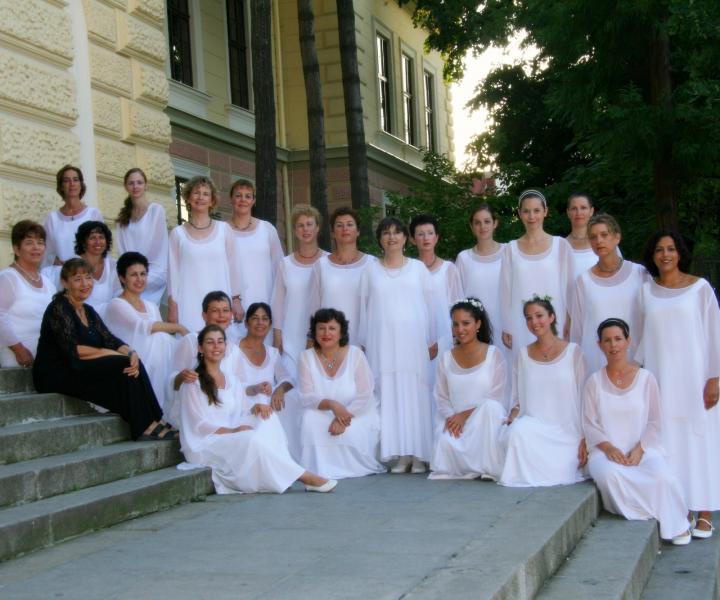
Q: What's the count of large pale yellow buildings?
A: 1